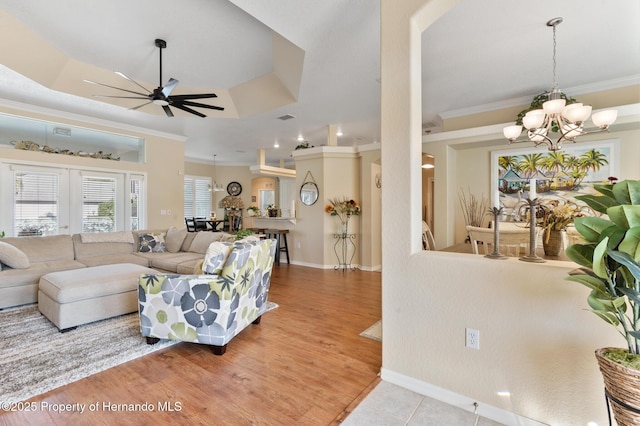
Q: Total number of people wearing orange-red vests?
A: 0